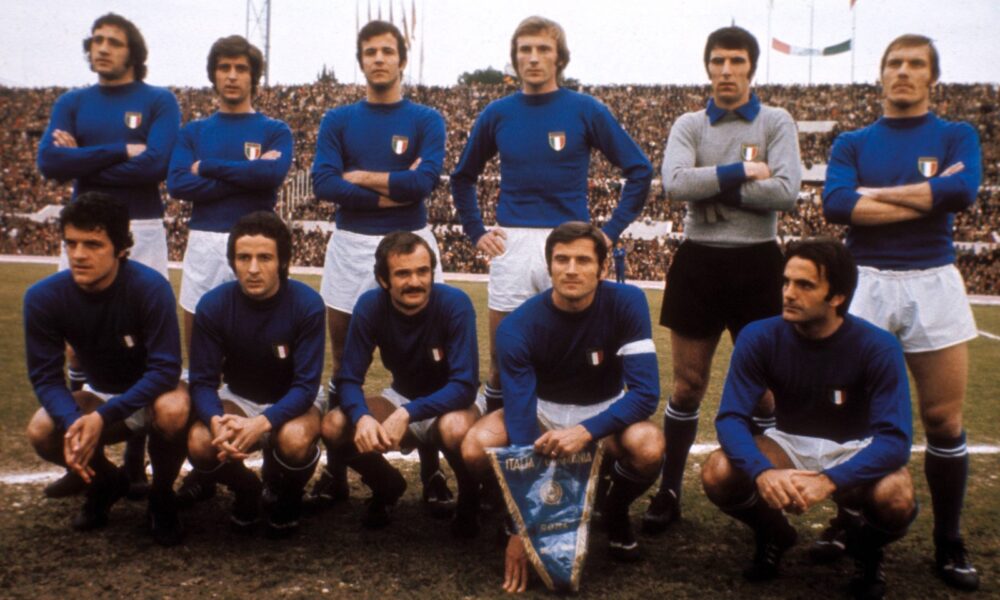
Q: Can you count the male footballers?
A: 11